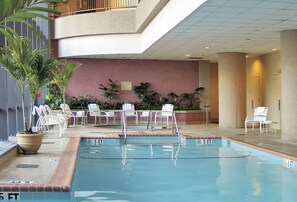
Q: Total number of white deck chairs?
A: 8